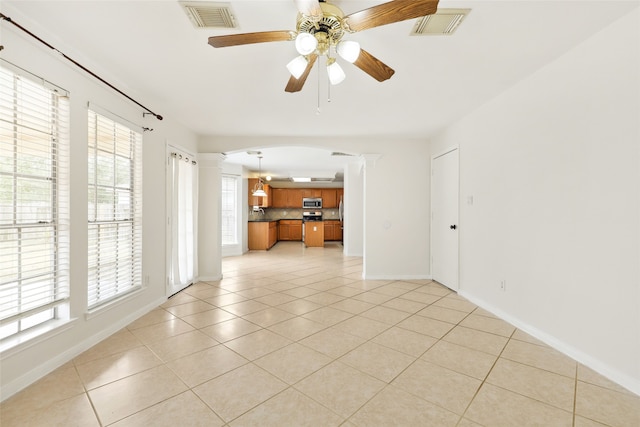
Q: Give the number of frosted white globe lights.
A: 4